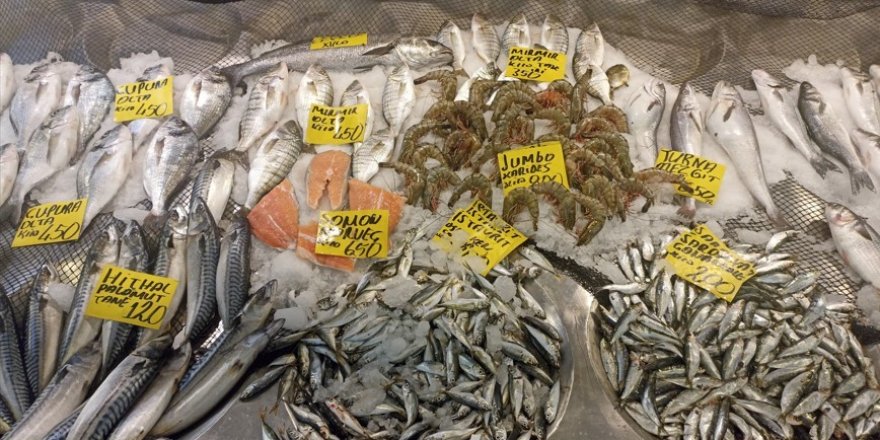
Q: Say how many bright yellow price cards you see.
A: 11